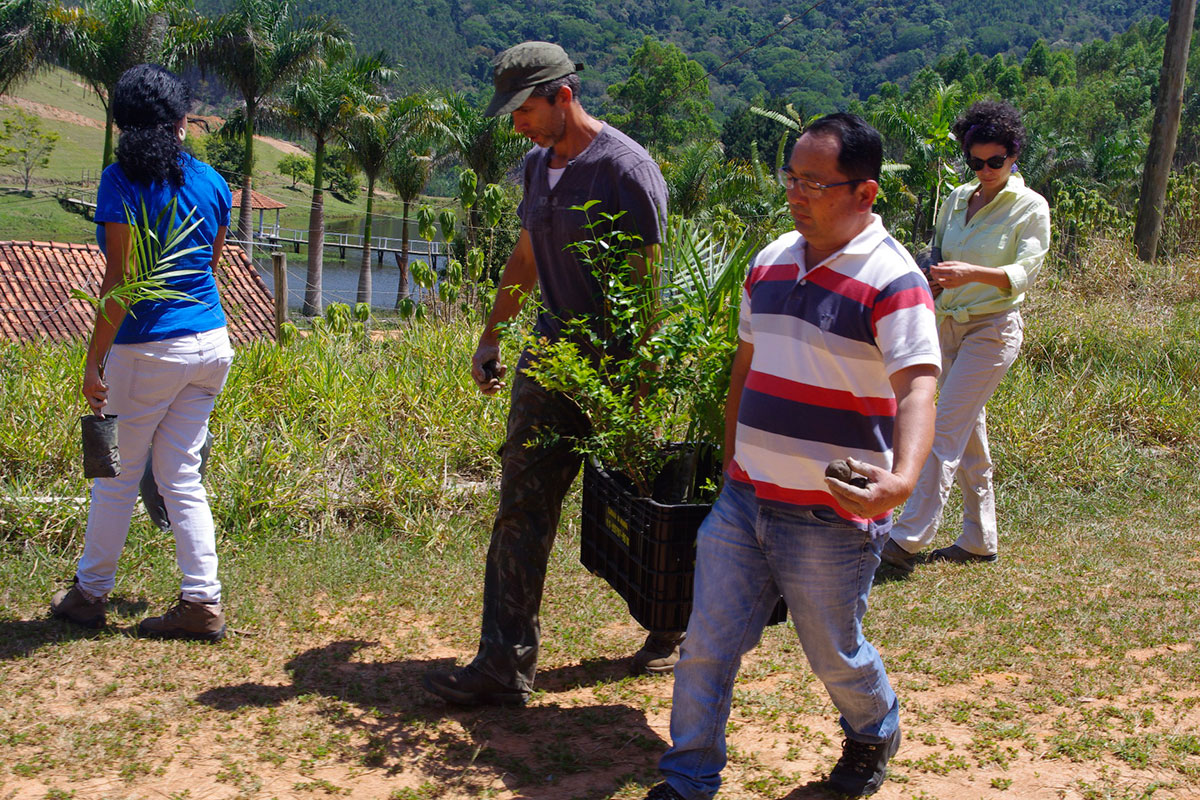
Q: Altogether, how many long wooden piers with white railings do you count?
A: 1